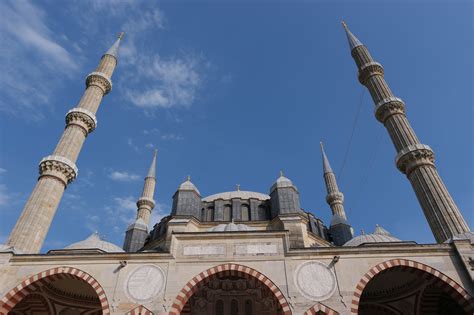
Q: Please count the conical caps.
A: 4